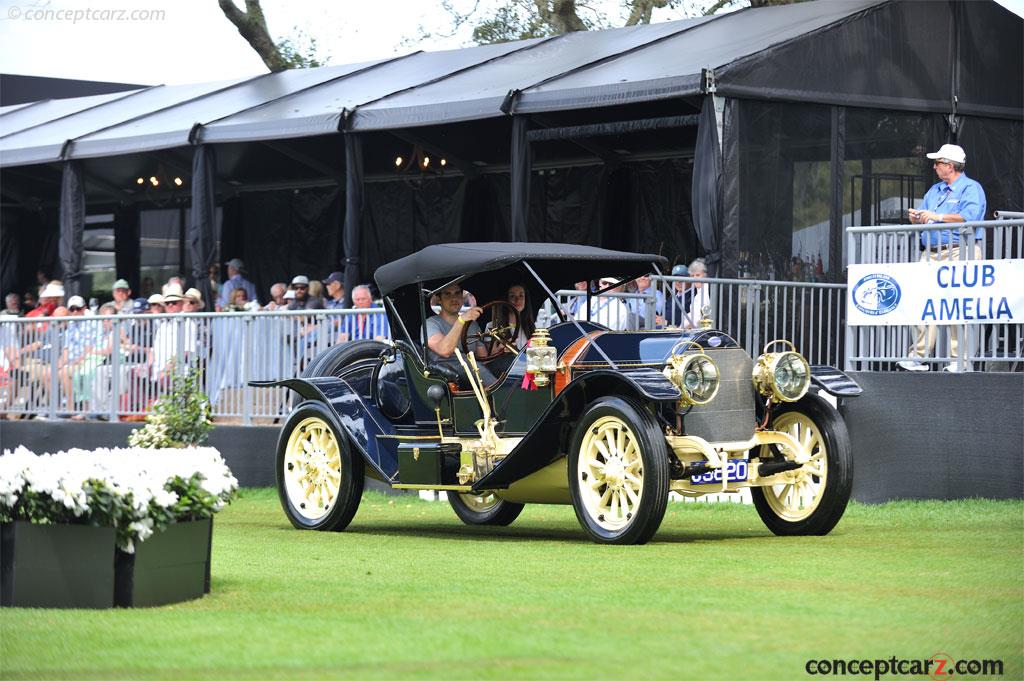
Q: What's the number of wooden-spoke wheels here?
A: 4